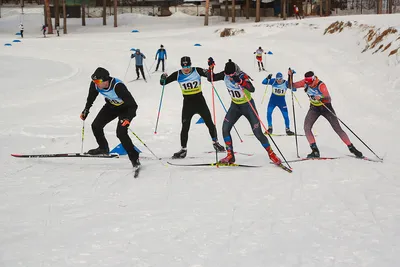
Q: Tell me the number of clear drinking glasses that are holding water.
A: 0